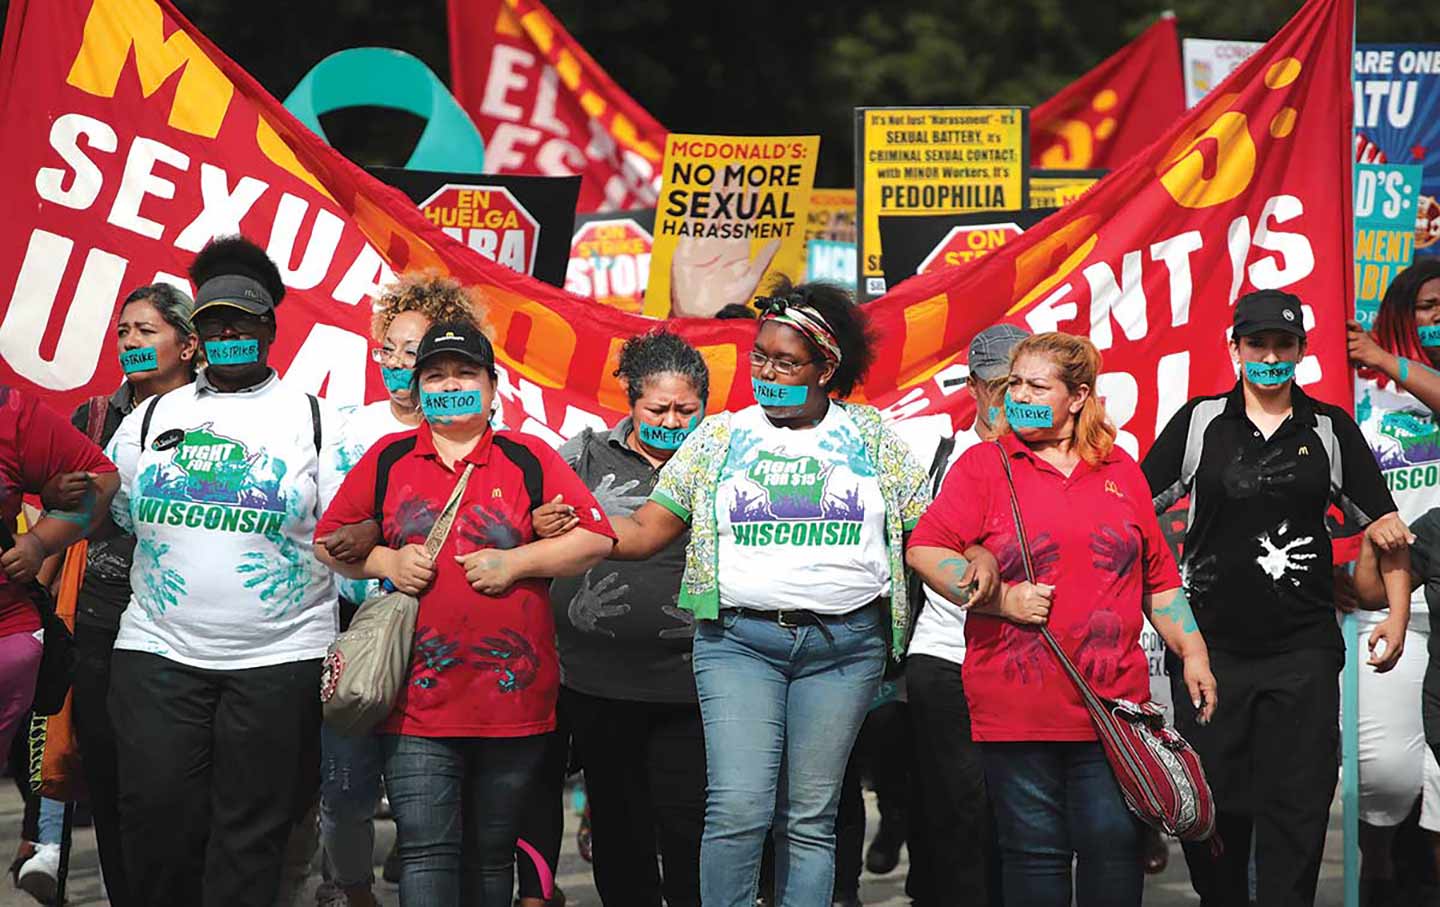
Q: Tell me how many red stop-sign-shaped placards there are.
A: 3